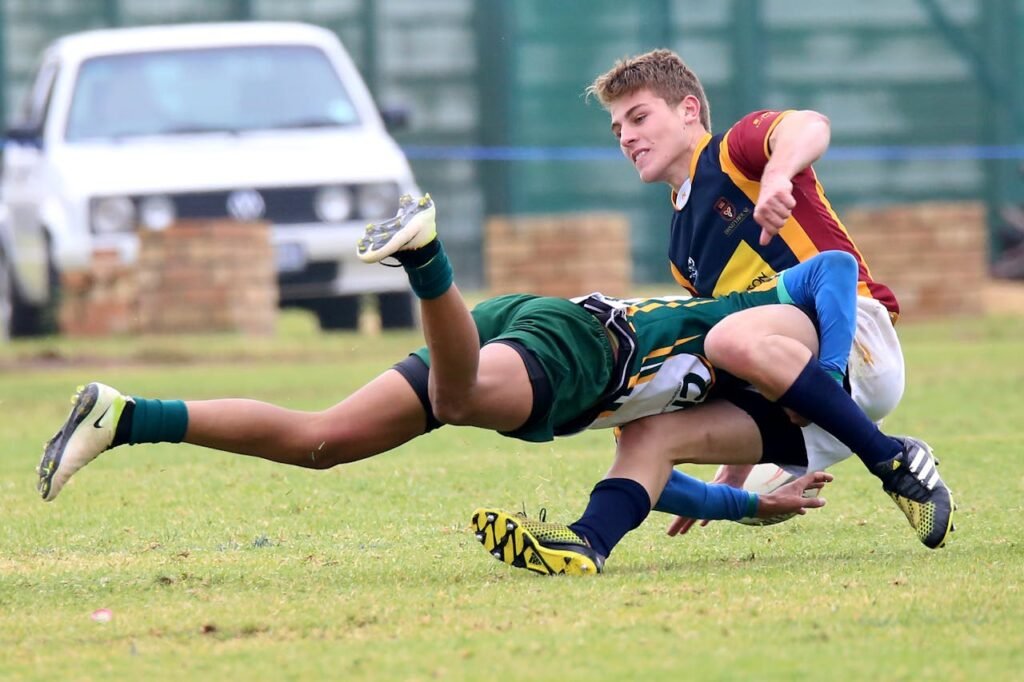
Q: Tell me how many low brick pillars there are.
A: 3